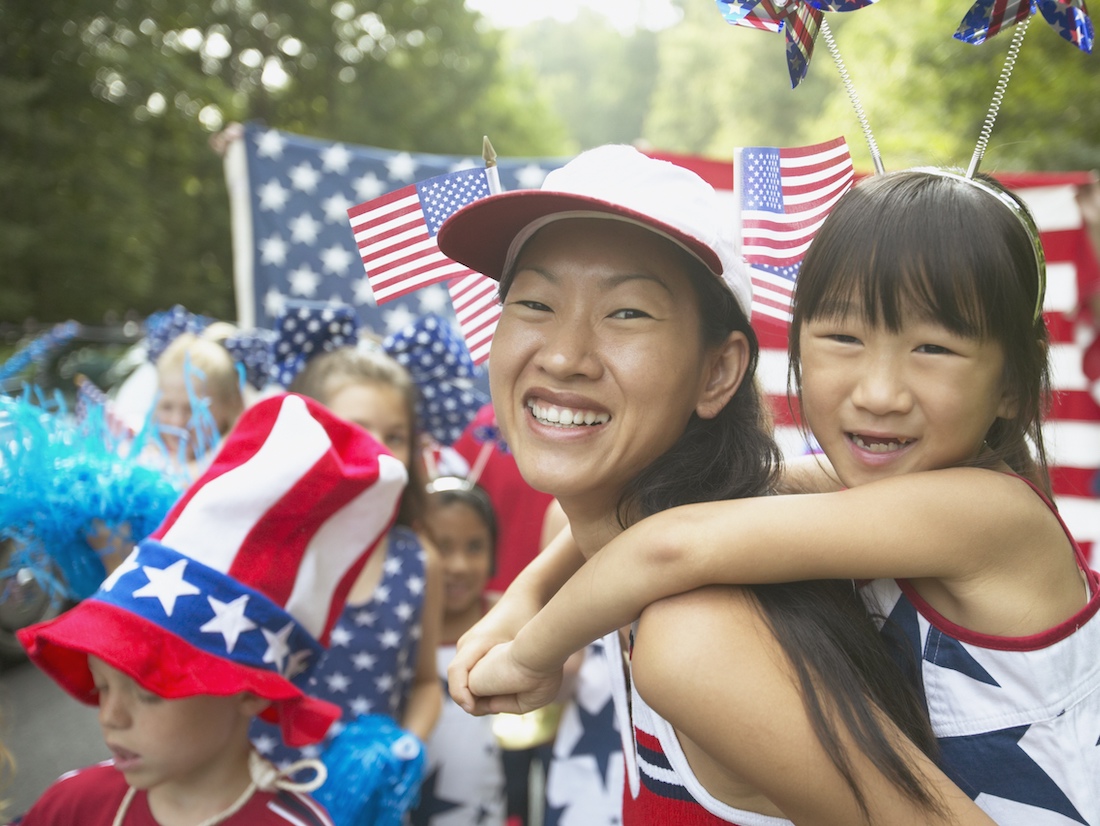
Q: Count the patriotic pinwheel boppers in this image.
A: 2